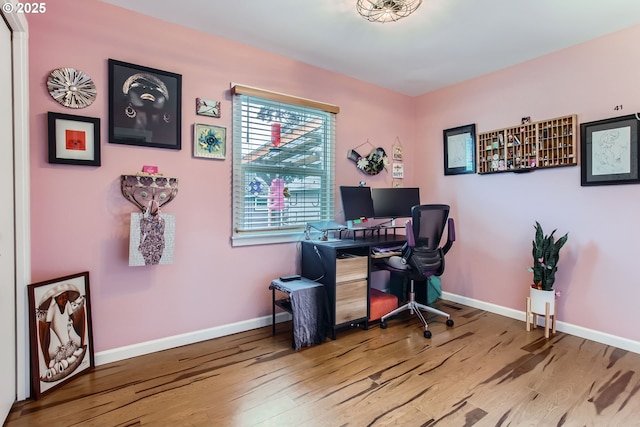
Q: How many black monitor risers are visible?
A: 2